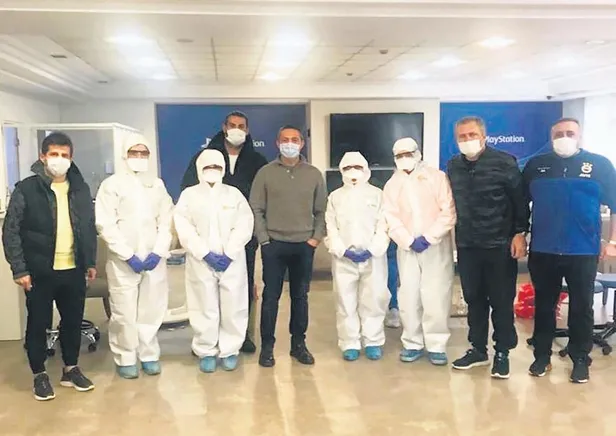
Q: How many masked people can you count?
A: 9